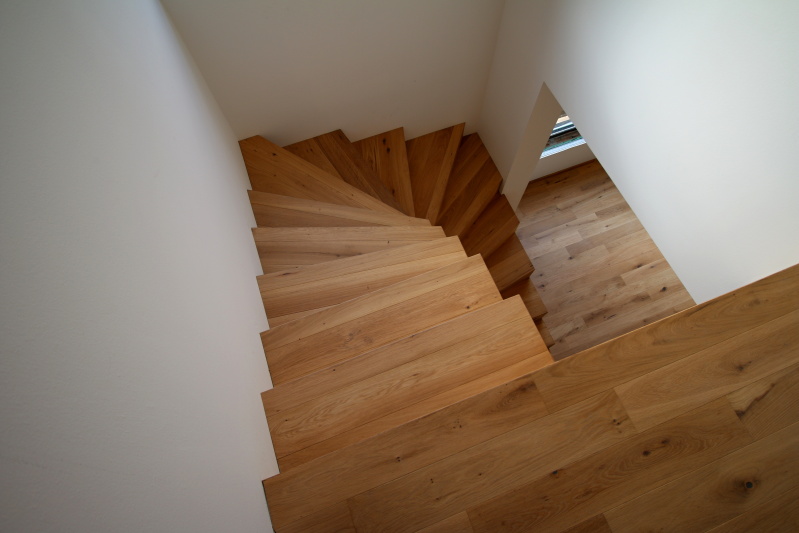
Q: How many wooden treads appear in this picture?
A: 14